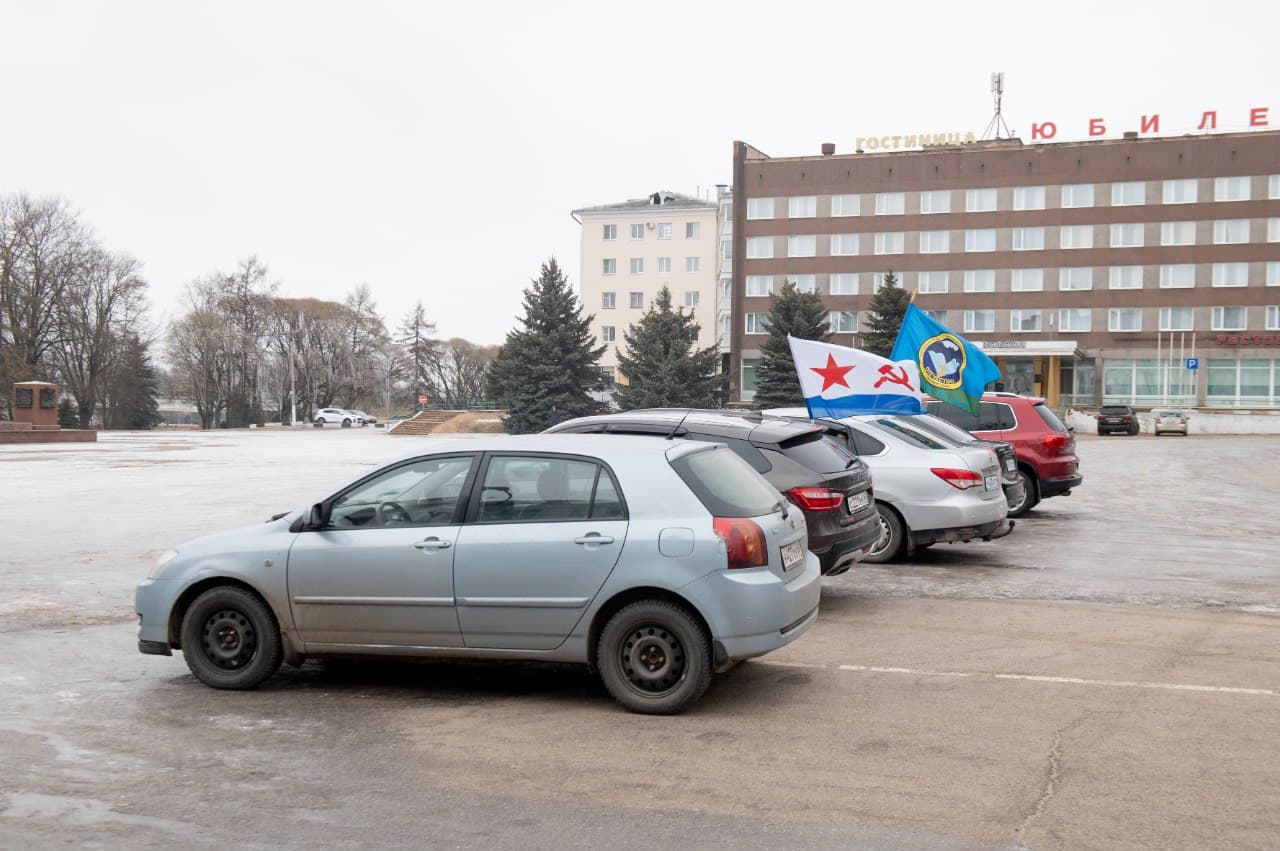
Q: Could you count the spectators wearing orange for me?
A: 0